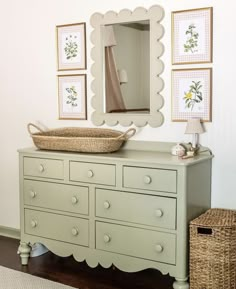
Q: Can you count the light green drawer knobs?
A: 11